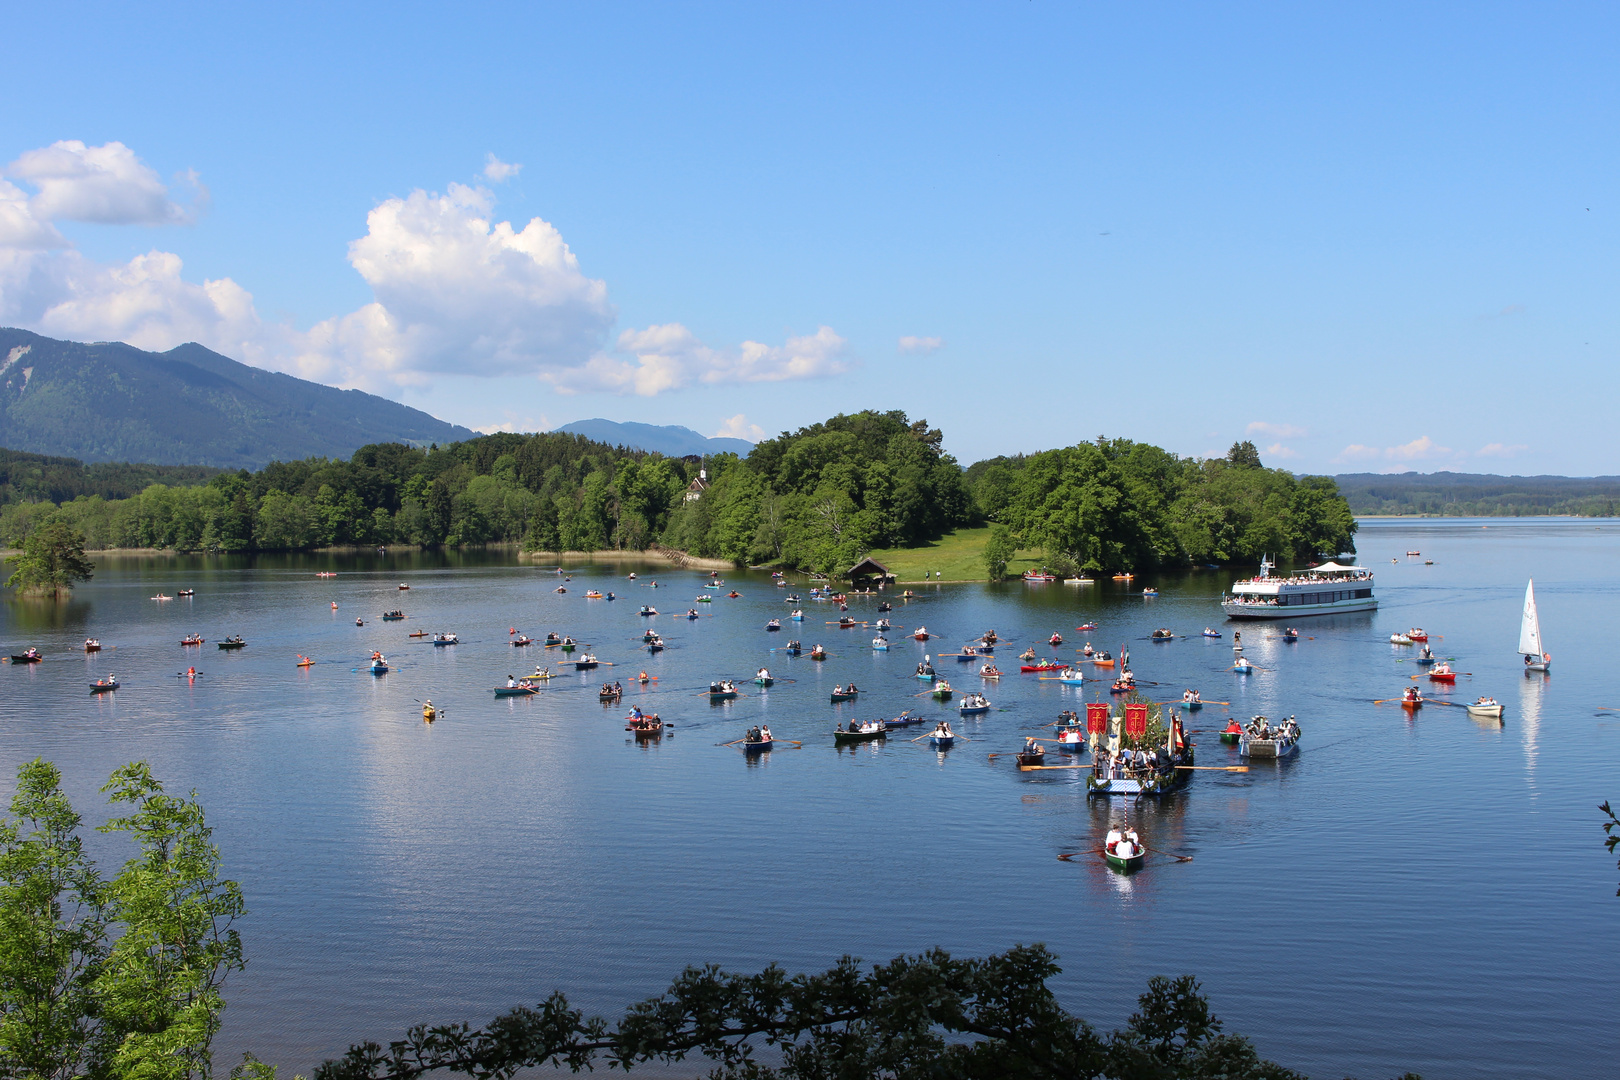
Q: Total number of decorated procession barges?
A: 1